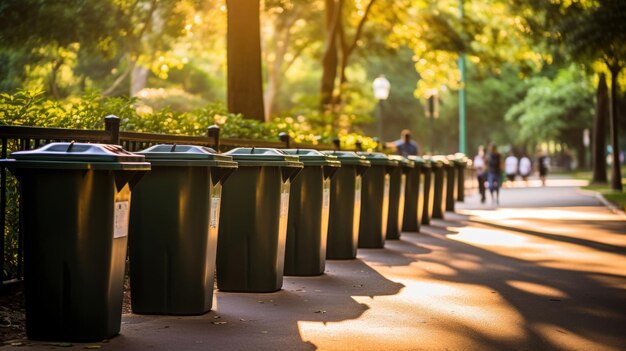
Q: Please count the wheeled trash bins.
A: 12